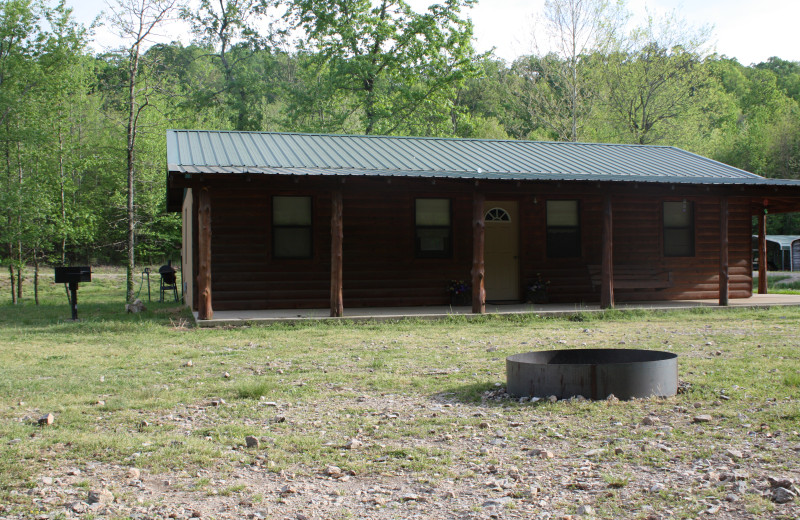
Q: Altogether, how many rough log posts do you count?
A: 6